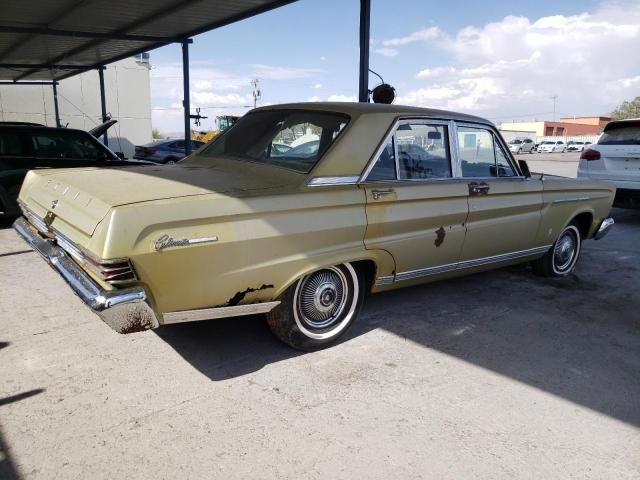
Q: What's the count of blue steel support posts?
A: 4